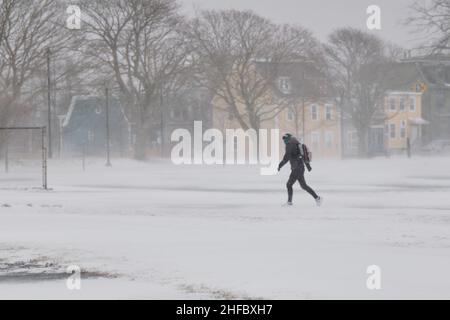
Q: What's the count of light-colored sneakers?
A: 2